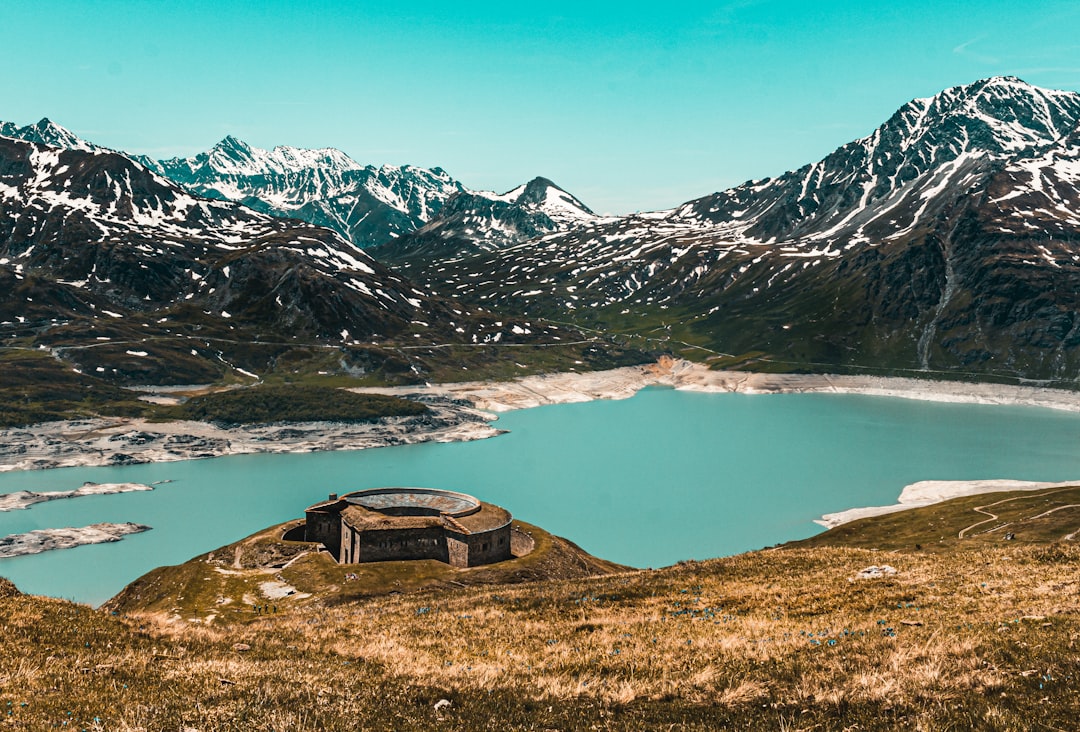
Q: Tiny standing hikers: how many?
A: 4